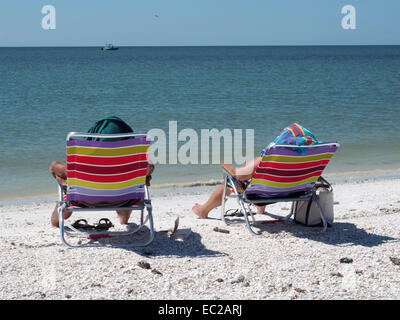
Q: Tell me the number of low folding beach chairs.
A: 2